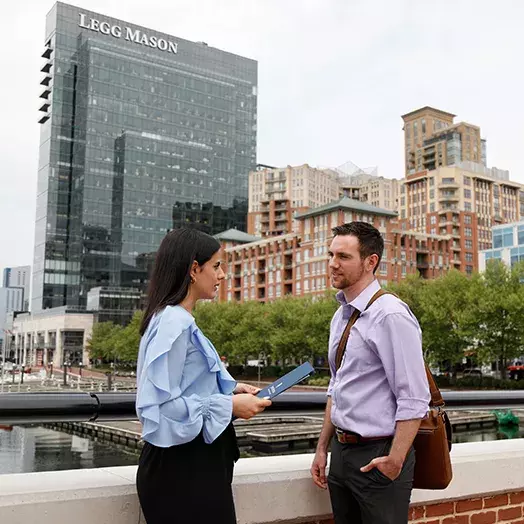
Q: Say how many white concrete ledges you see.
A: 1